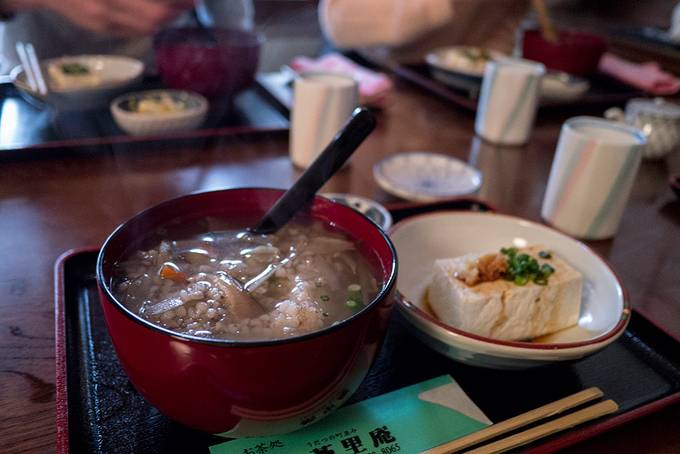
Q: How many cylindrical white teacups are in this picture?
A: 3